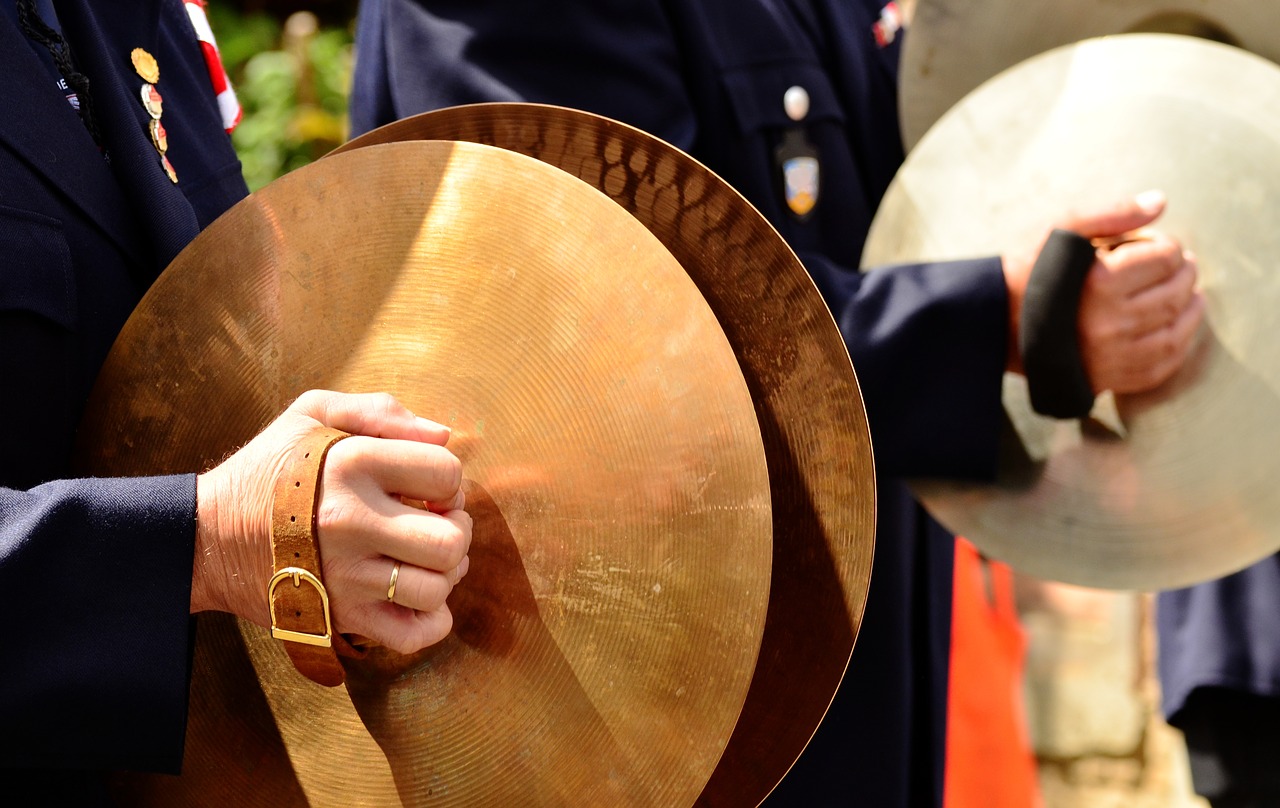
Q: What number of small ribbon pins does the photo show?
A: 4